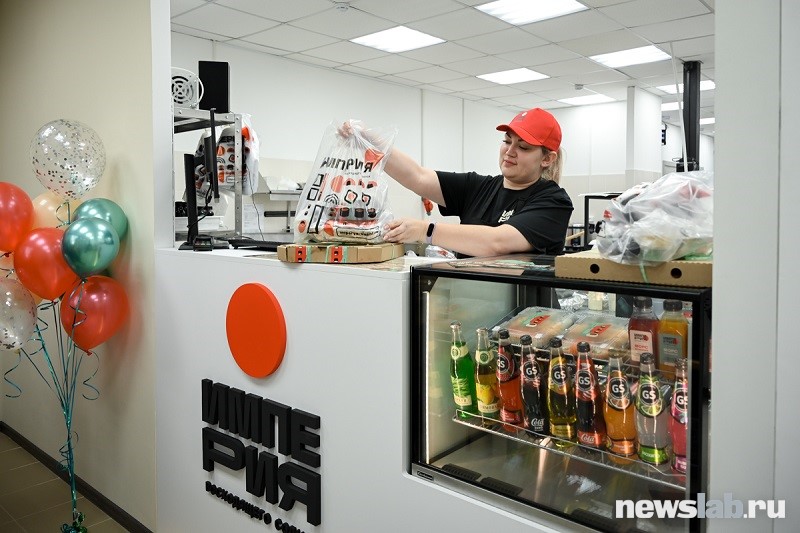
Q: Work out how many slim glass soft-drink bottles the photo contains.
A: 9